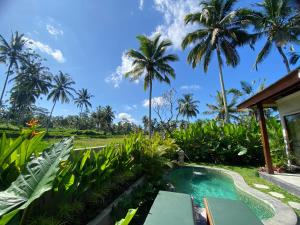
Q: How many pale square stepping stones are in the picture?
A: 3